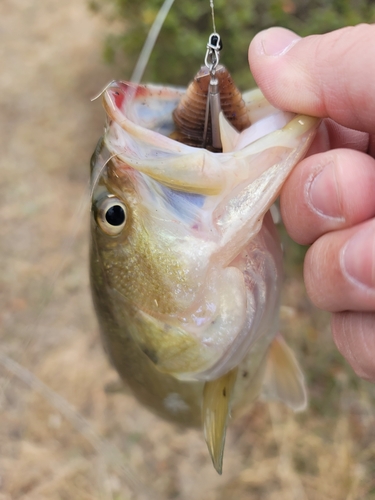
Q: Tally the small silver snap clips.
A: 1